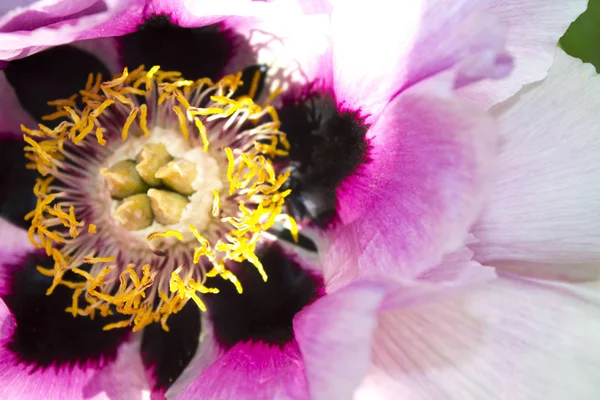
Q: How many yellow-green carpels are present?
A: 5